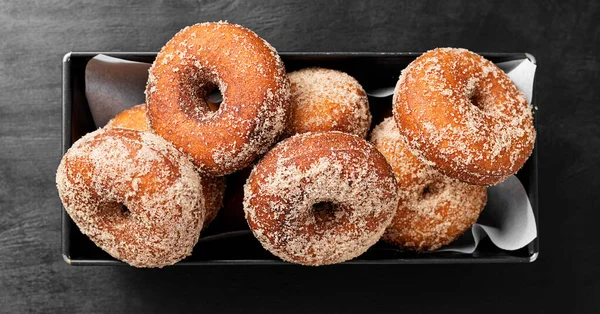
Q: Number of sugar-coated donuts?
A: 7